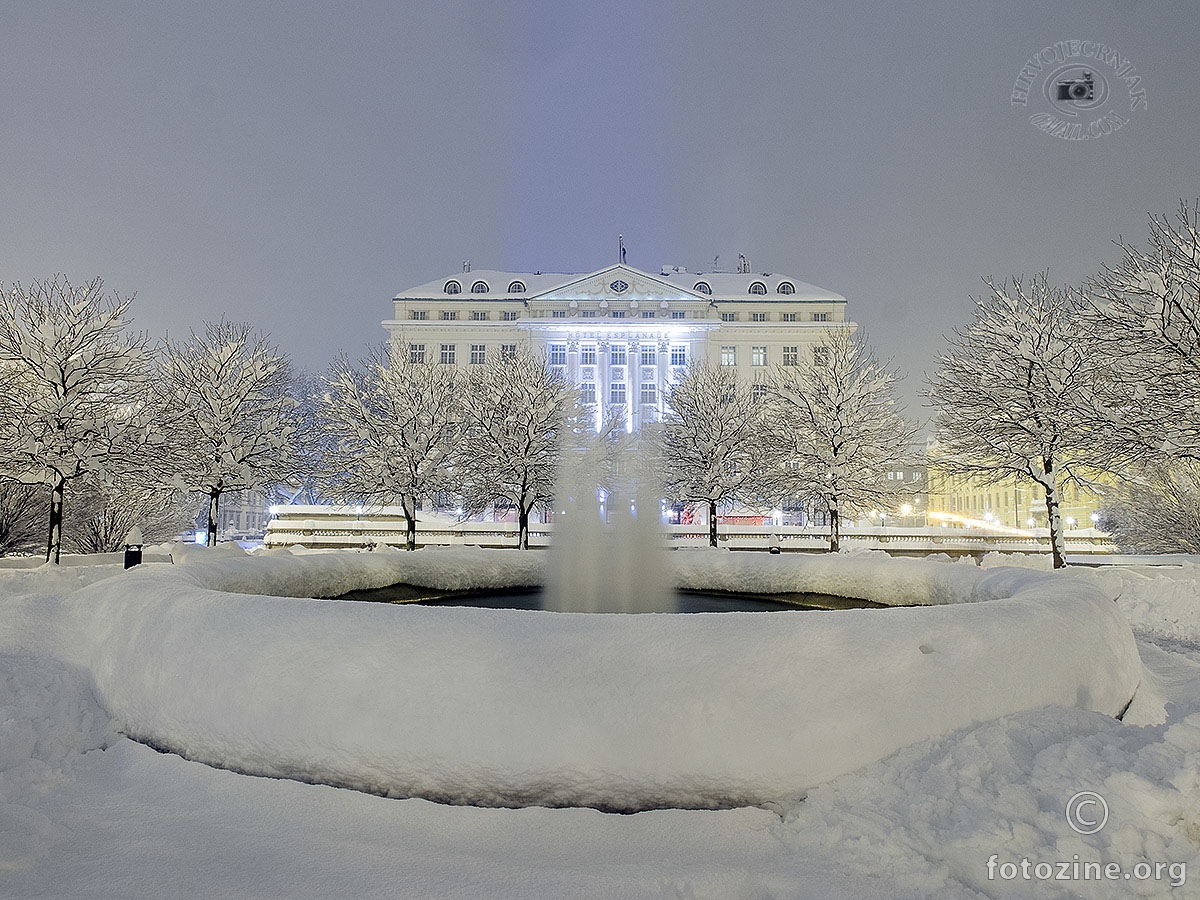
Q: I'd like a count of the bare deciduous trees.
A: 8